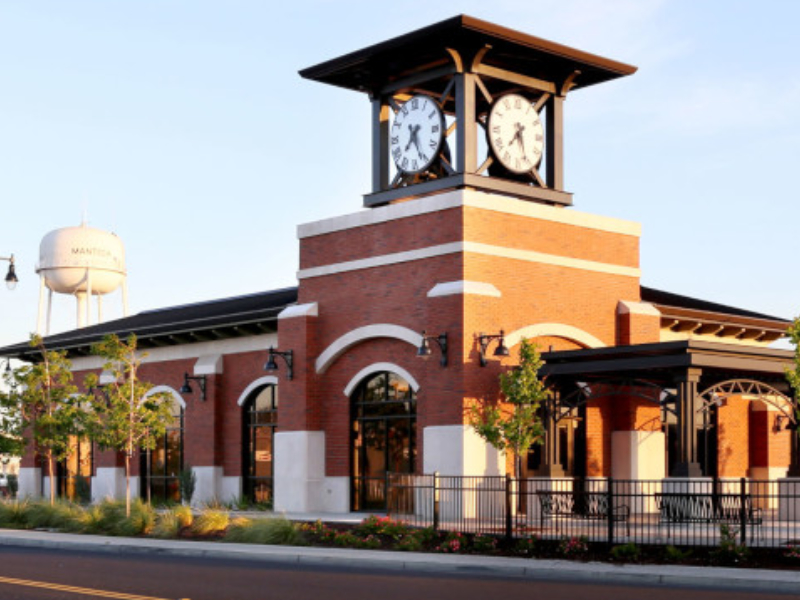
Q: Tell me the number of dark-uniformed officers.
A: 0